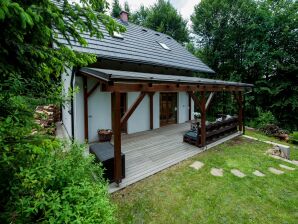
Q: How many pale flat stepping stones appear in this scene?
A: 6